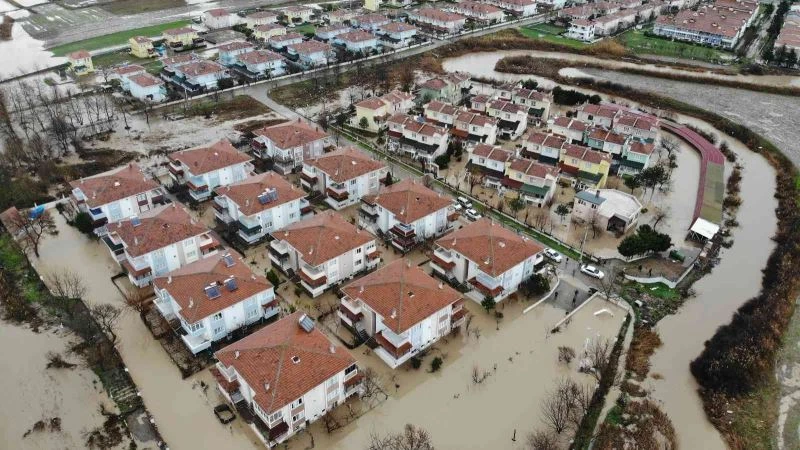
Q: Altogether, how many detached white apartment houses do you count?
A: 12